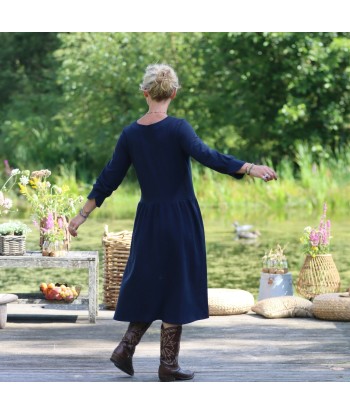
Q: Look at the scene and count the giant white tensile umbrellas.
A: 0